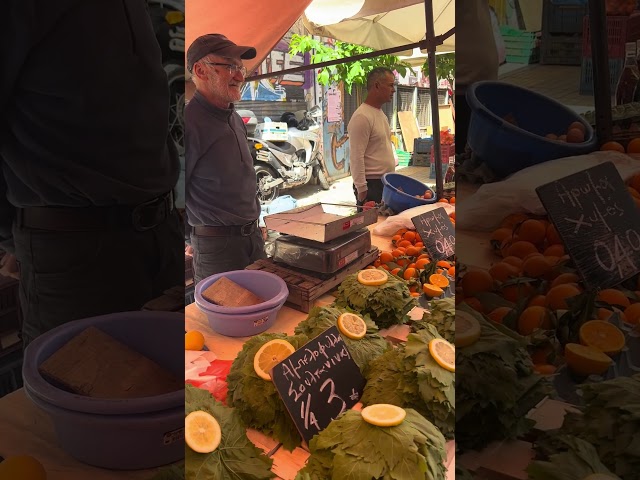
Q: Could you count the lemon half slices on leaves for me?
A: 6